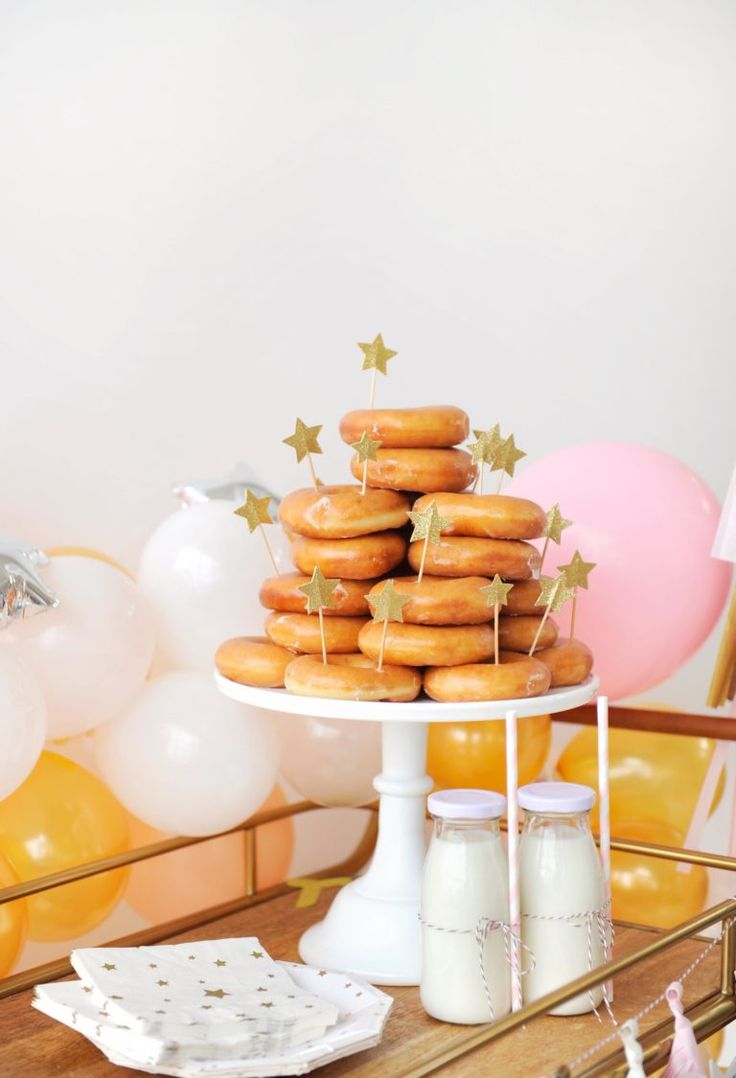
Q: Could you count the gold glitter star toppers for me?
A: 14